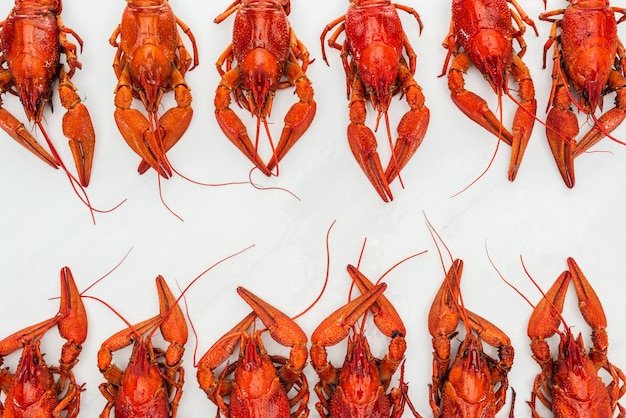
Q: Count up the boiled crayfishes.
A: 12